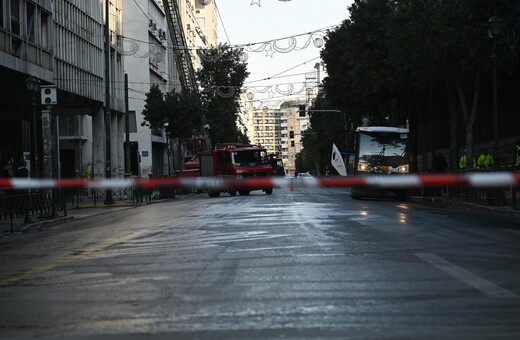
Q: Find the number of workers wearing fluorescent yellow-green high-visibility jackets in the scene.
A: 3